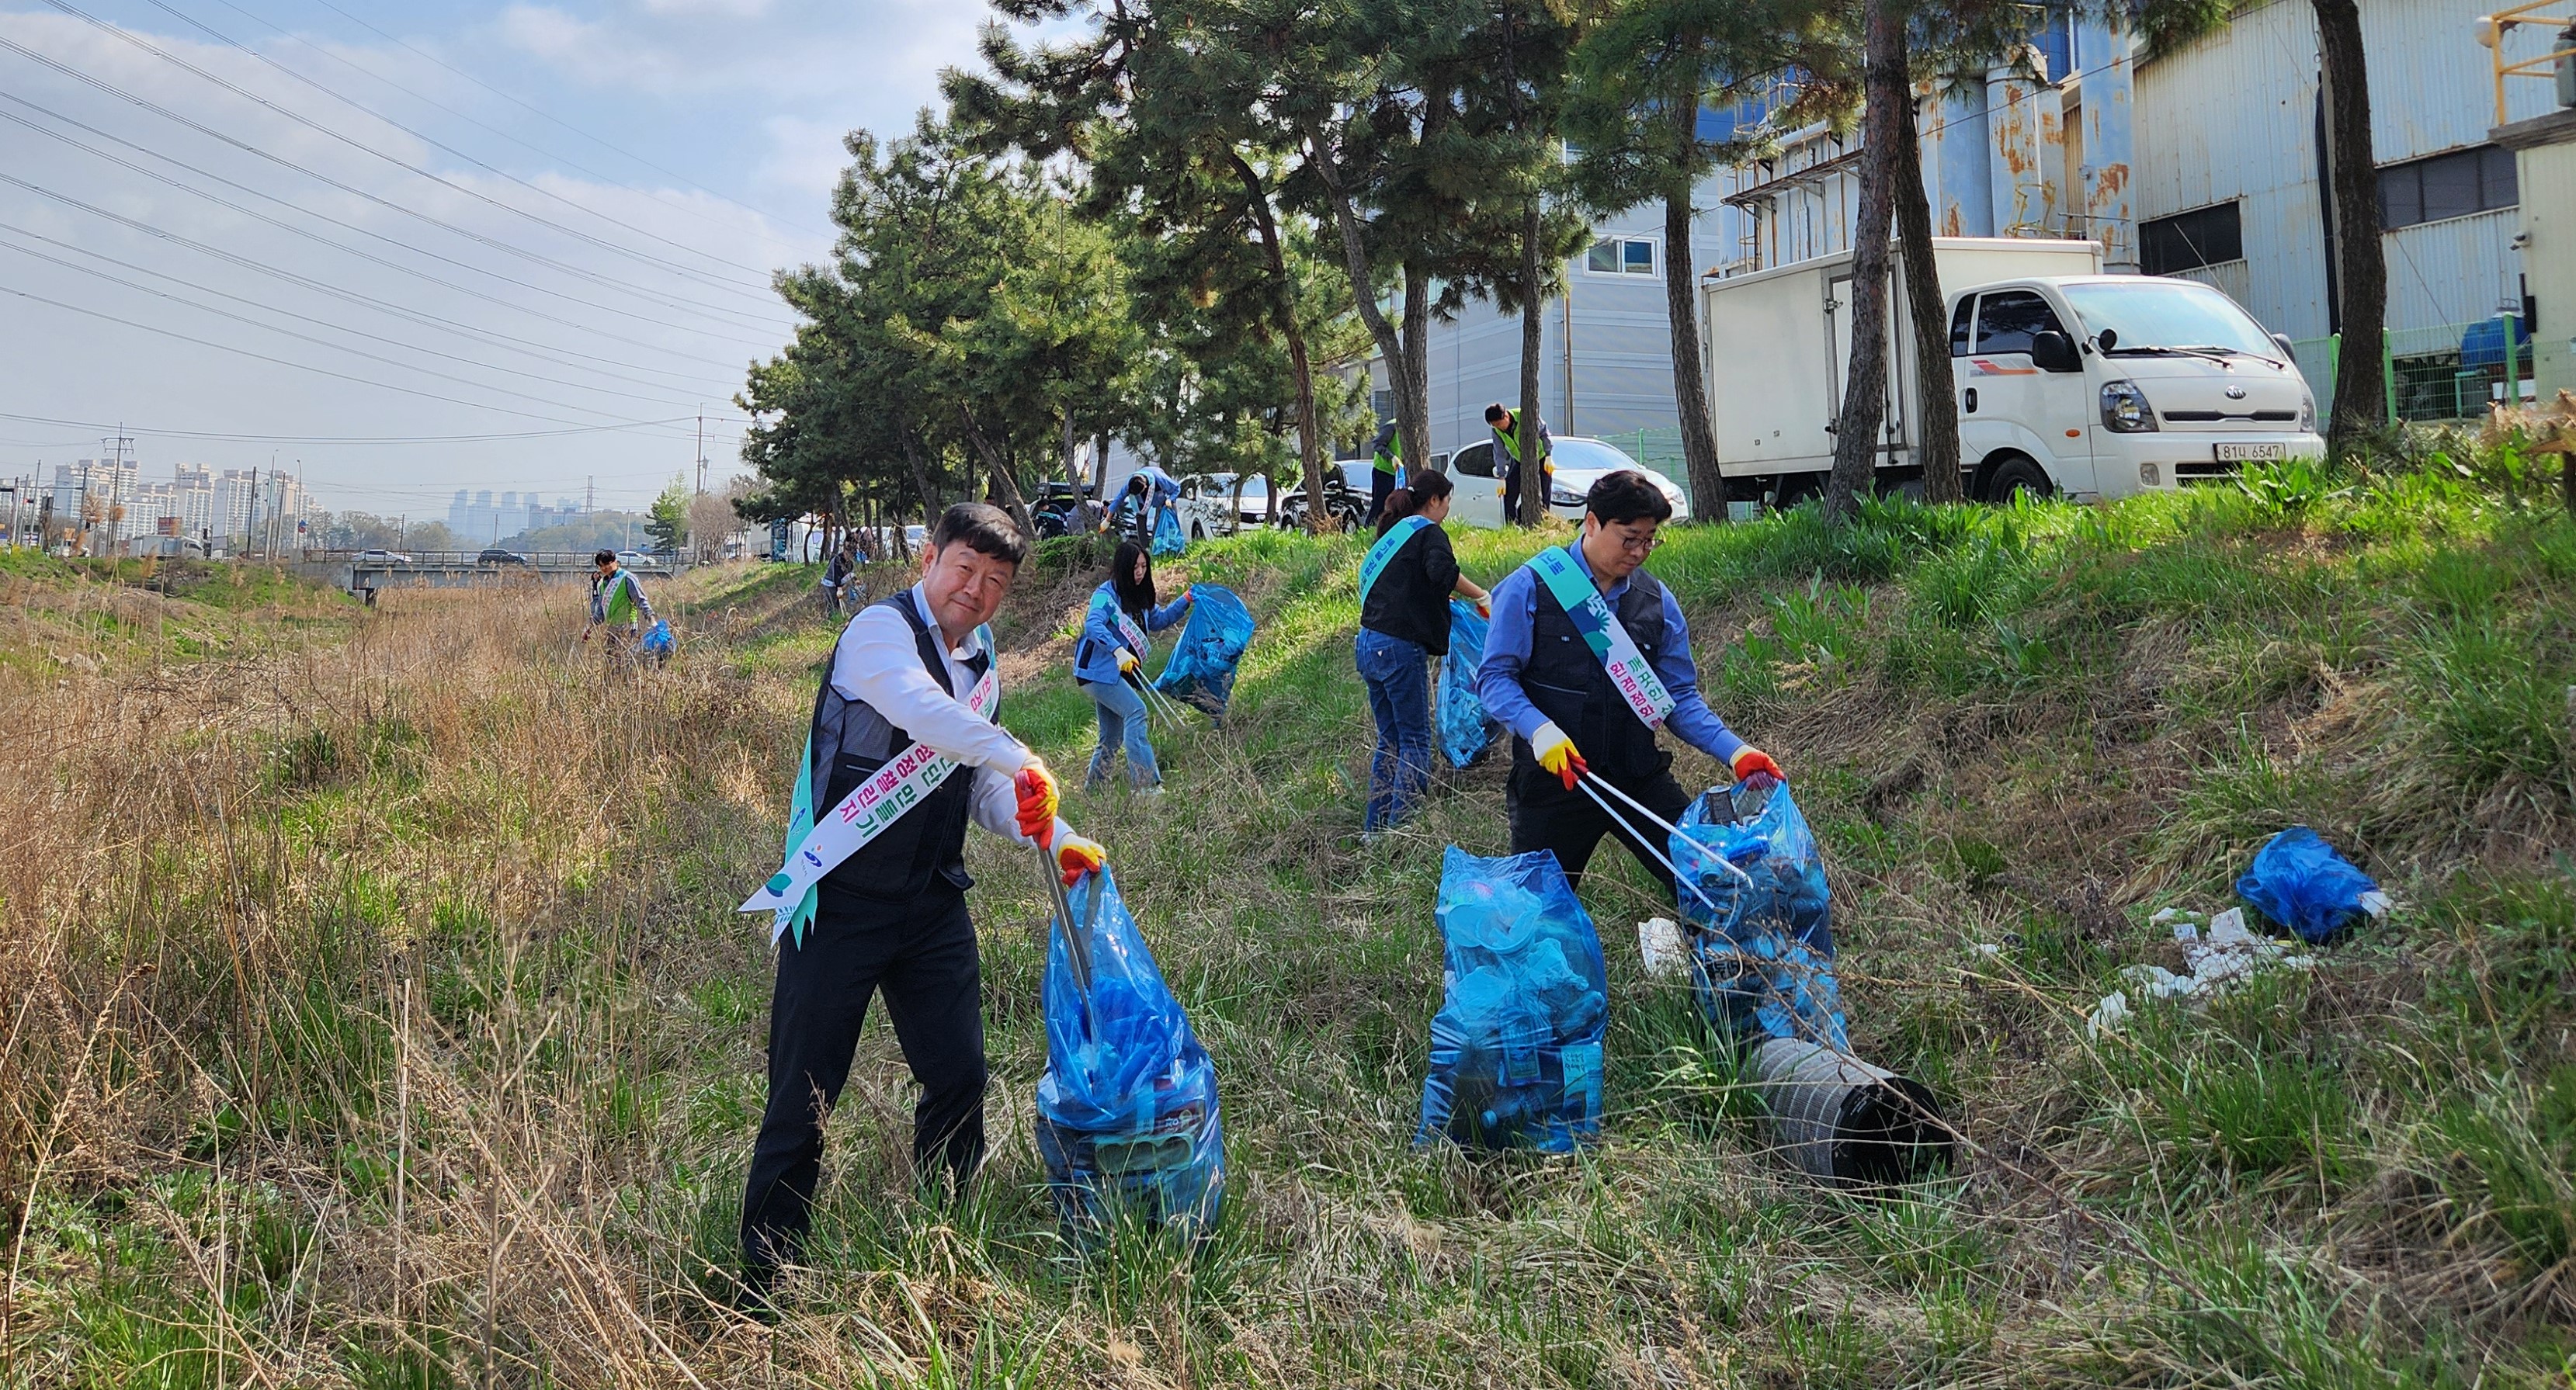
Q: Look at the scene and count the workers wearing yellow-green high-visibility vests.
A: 3